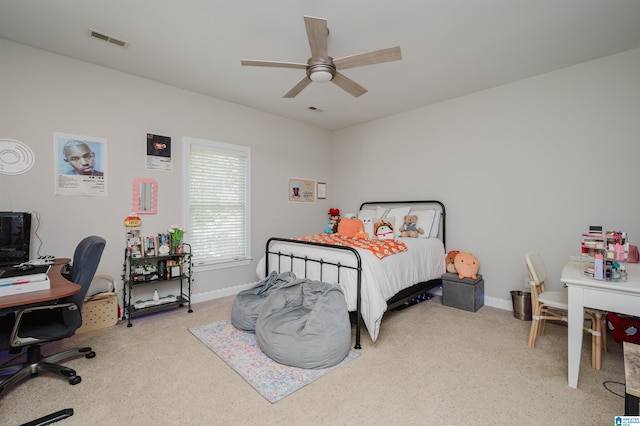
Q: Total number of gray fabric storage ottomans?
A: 1